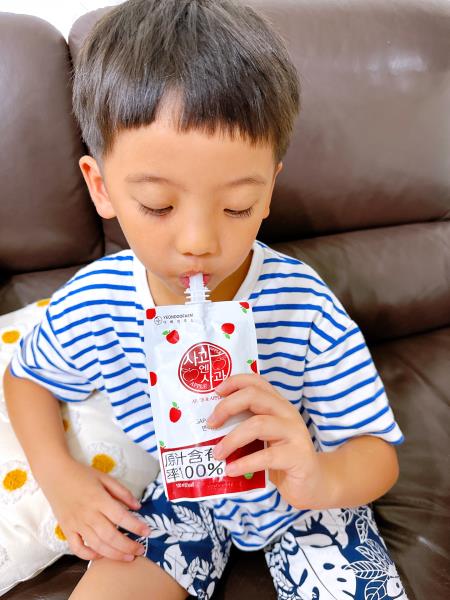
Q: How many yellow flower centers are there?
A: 6